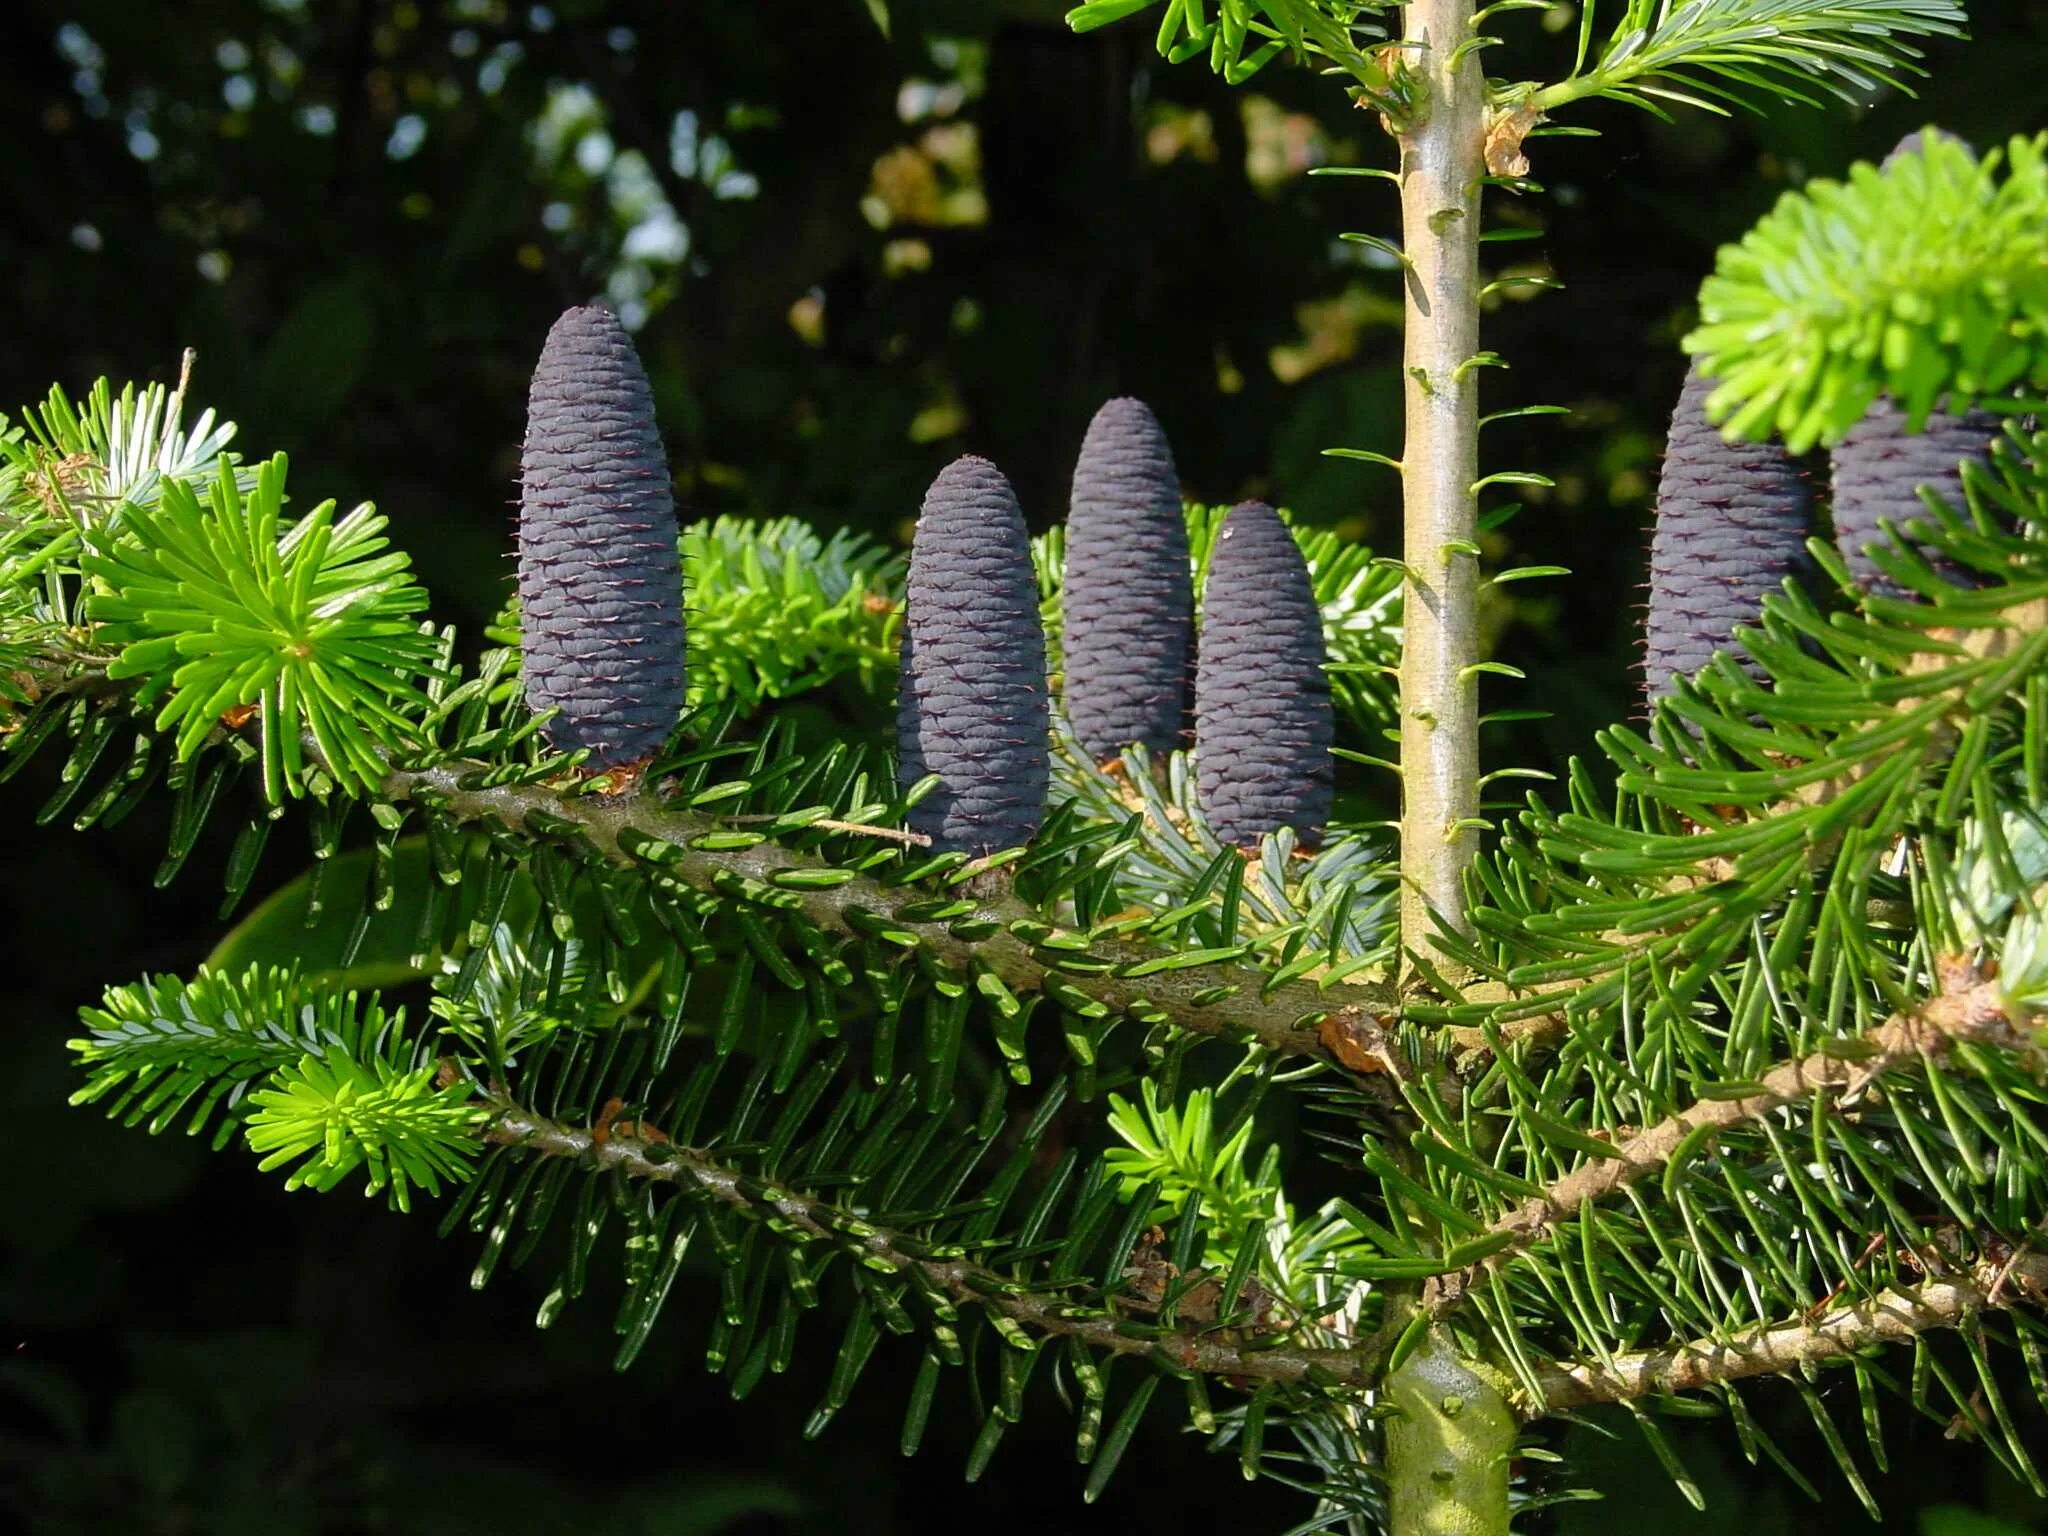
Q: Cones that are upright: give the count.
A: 6